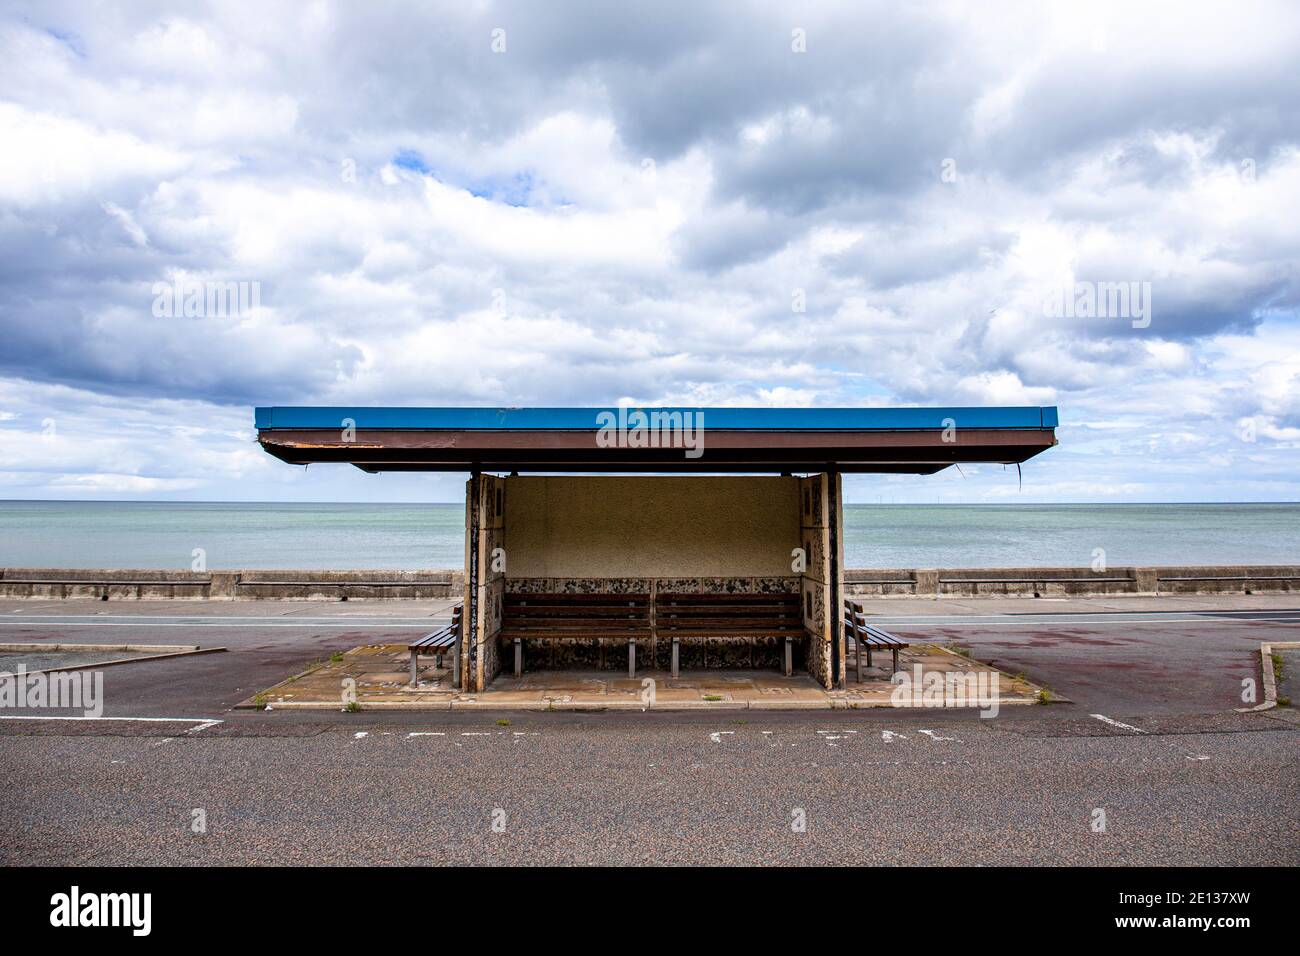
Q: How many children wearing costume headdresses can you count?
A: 0